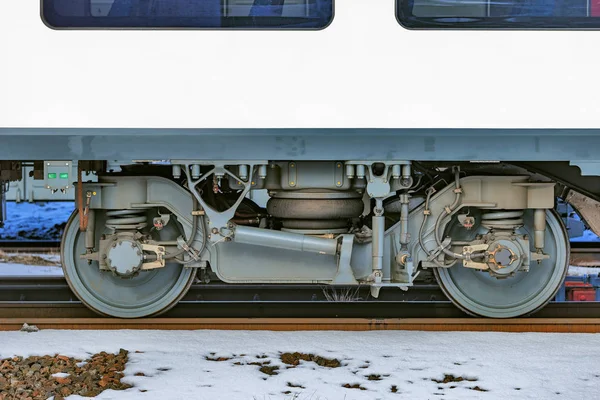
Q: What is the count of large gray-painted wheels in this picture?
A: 2